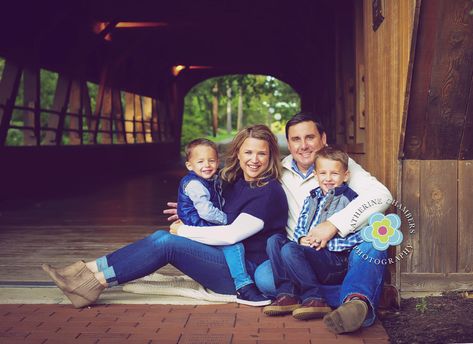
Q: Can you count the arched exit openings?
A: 1